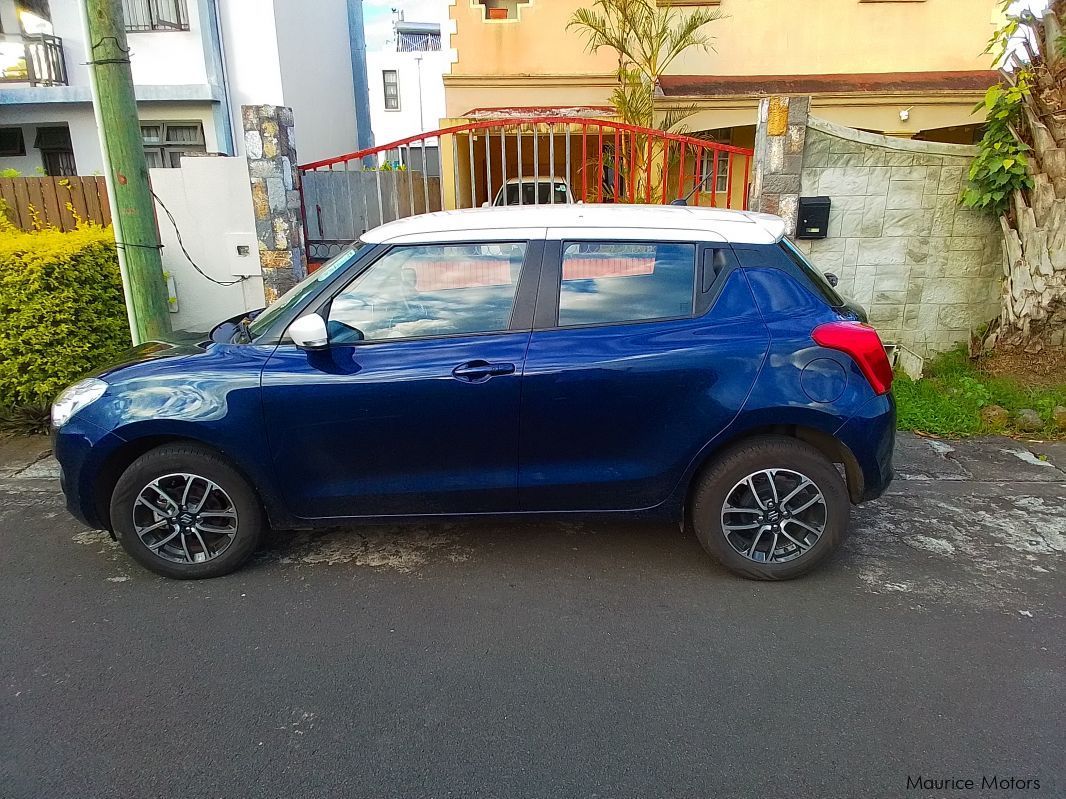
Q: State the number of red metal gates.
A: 1